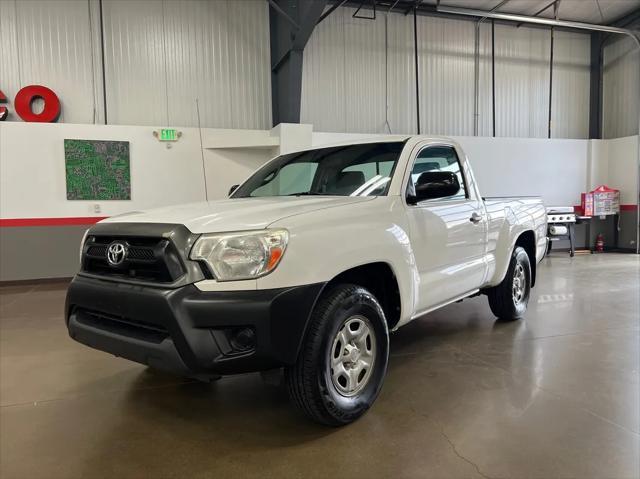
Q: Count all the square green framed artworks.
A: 1